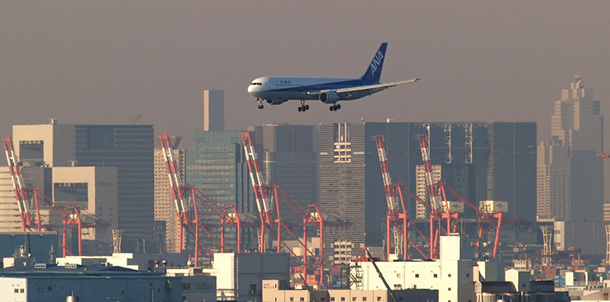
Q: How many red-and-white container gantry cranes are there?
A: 5